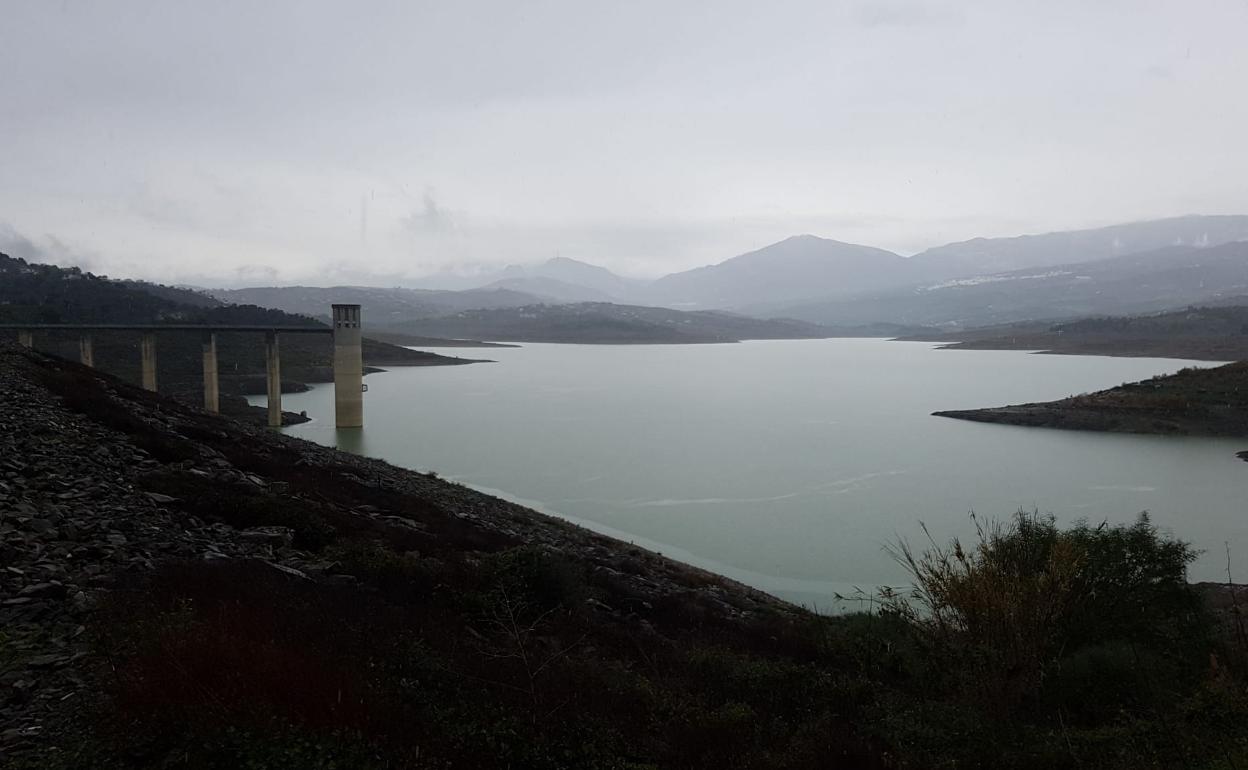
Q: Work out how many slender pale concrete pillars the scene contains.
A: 5